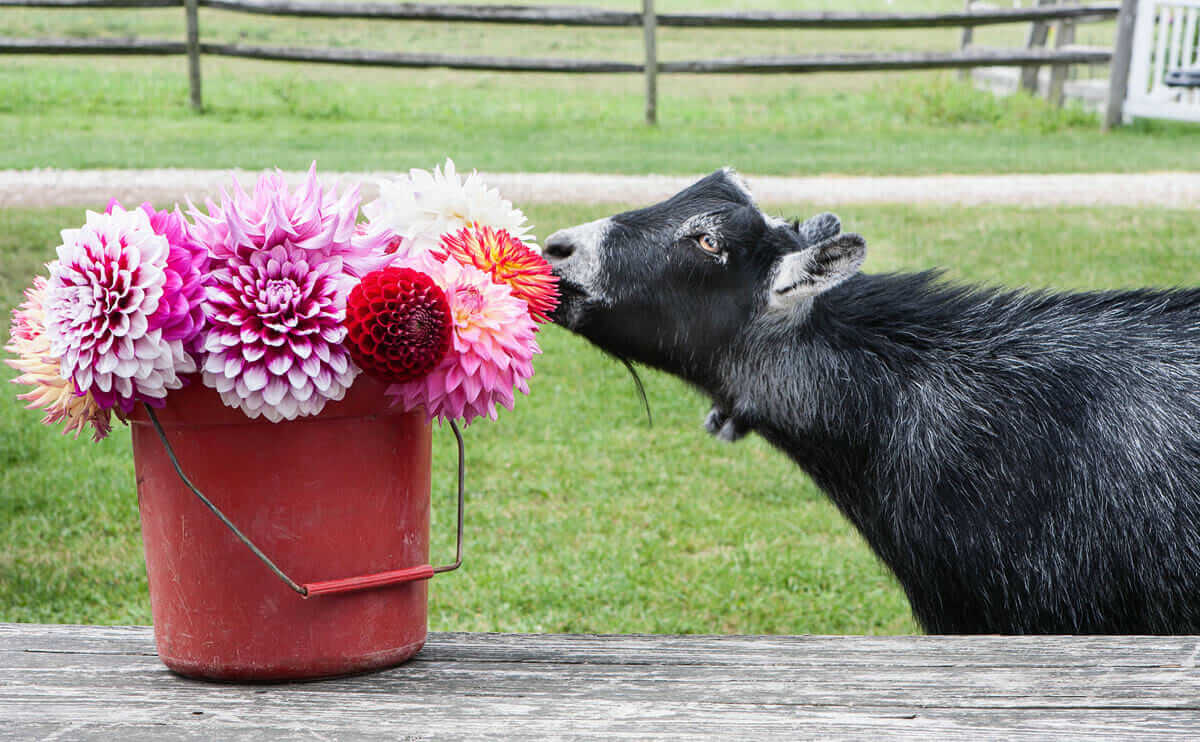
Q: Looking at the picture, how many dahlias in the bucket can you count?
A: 9